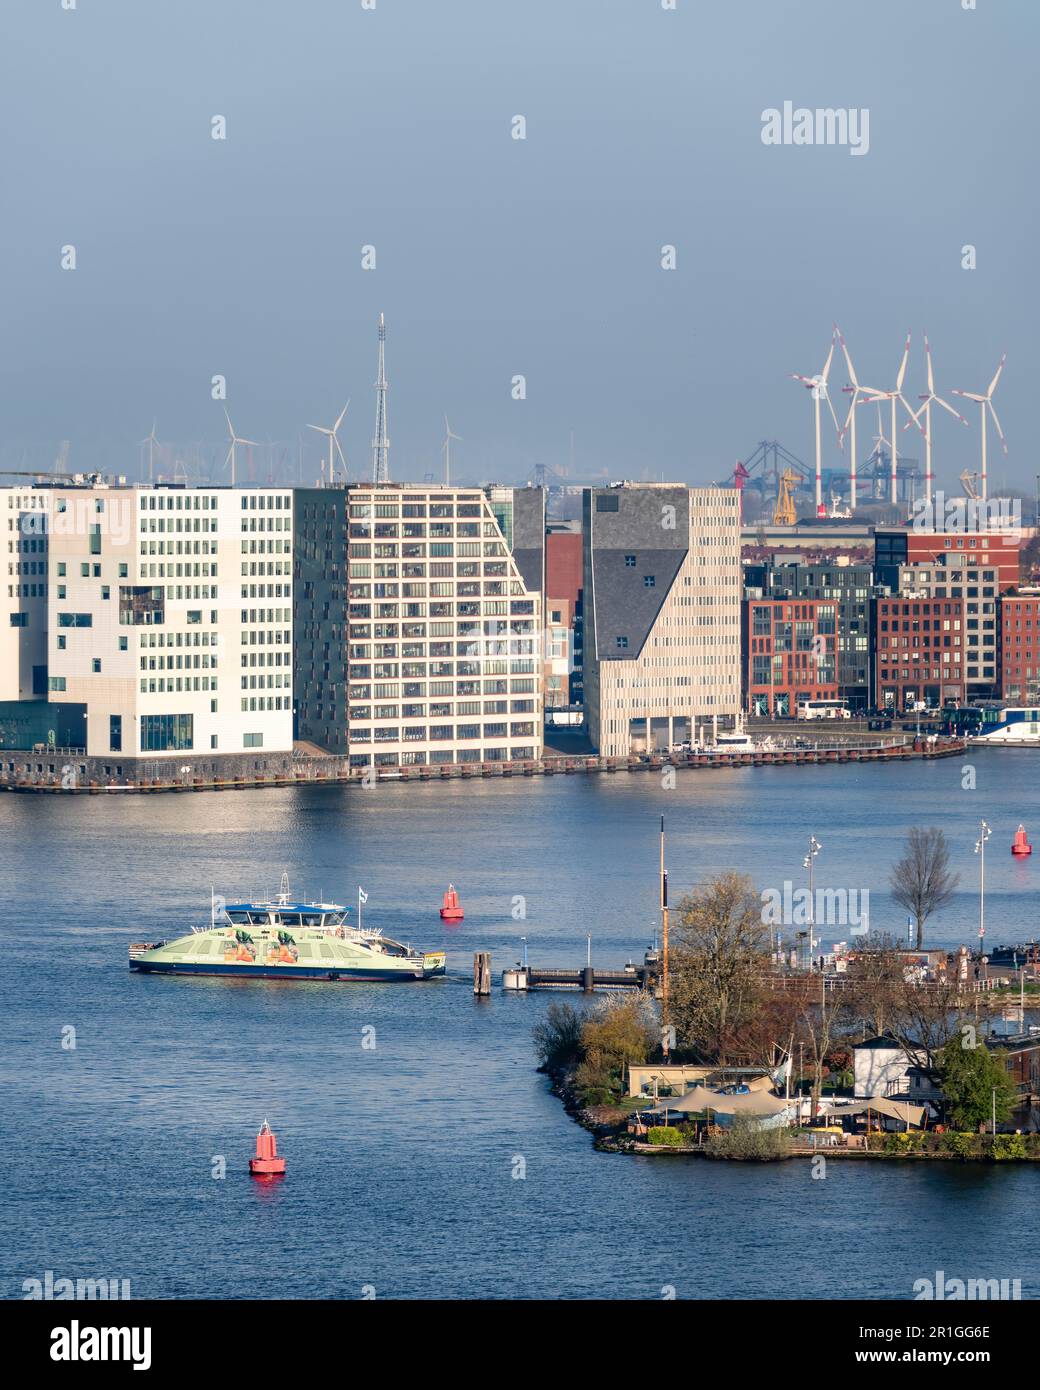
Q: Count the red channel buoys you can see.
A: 3